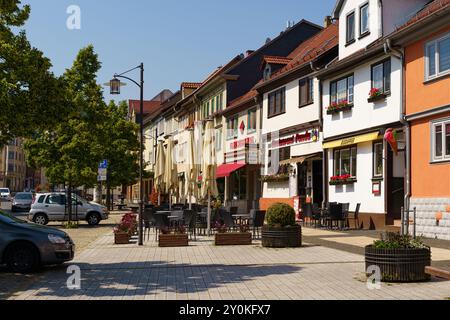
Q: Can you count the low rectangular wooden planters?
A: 3